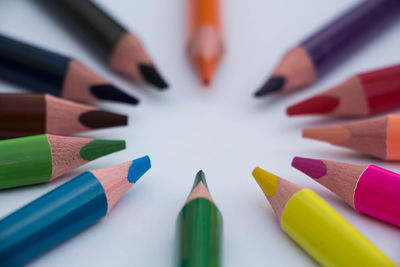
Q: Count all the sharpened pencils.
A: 12